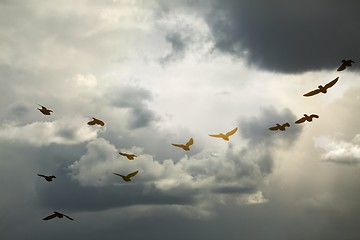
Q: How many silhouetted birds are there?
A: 12